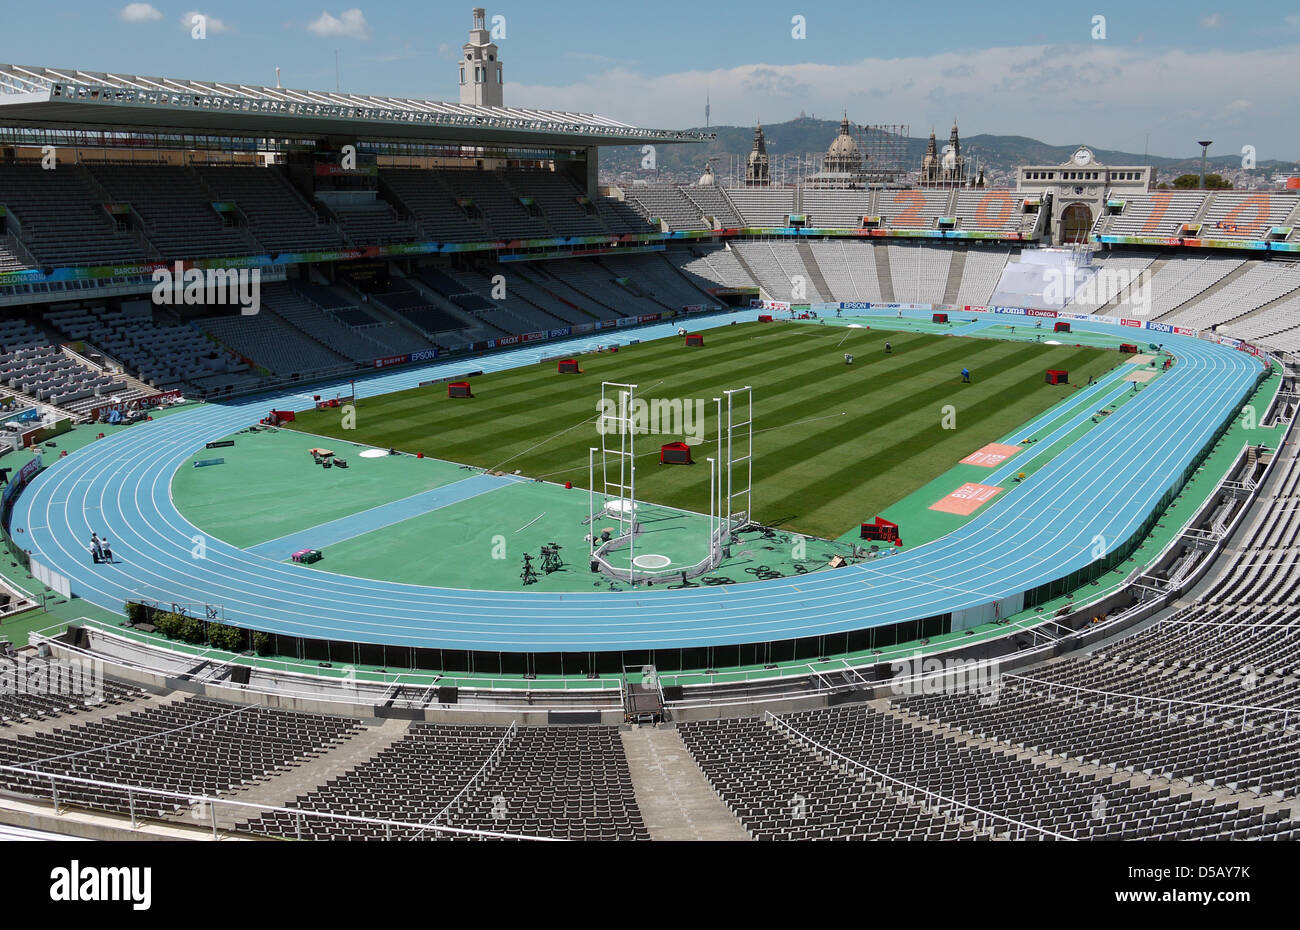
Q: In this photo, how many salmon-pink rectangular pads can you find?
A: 2